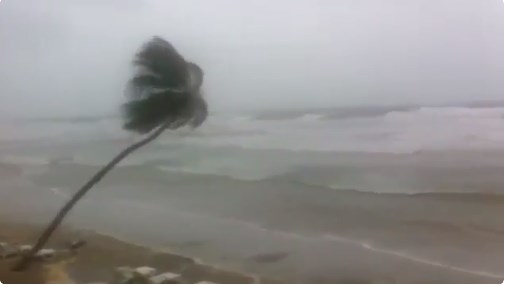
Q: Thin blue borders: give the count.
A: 0